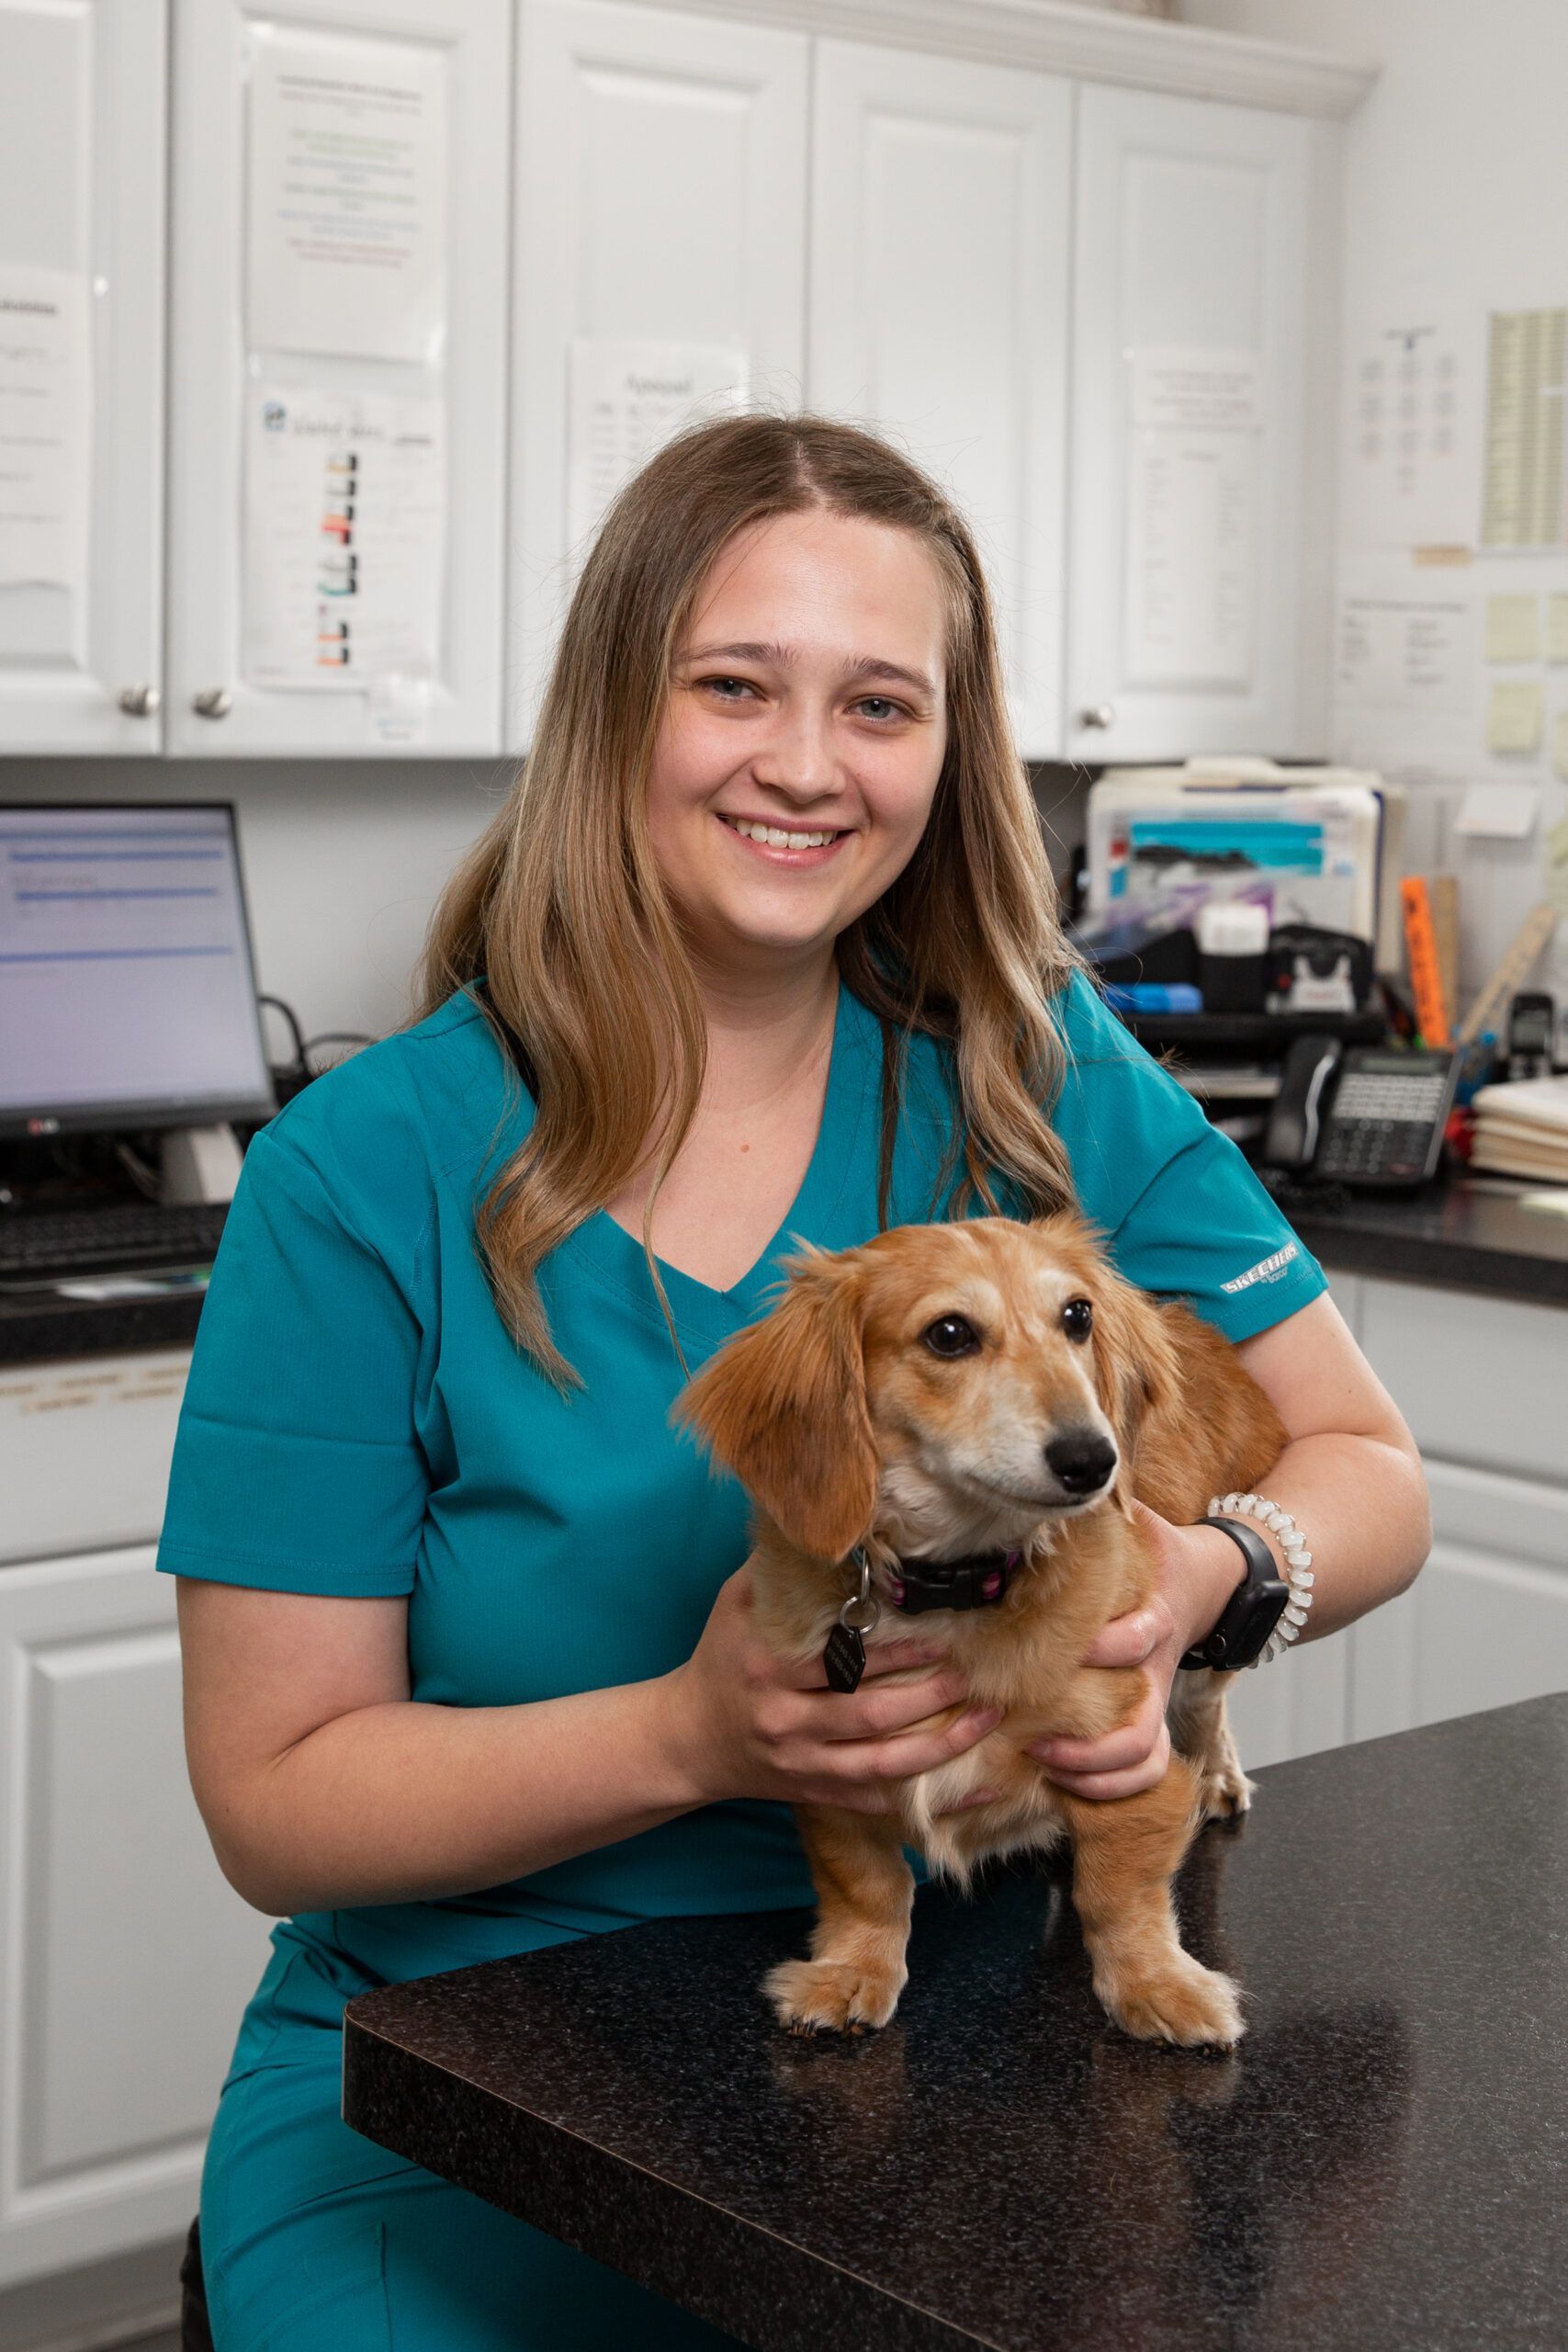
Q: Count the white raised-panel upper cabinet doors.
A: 5